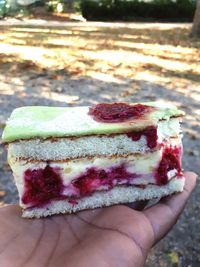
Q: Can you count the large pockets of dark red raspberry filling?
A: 3